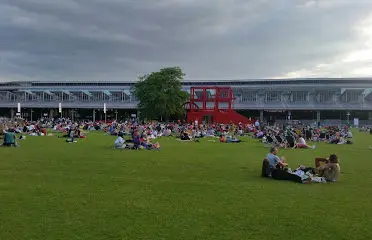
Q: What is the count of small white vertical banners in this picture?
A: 3